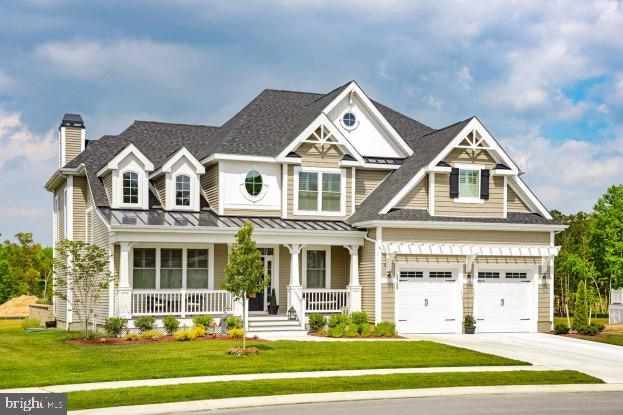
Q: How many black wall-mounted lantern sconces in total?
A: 3